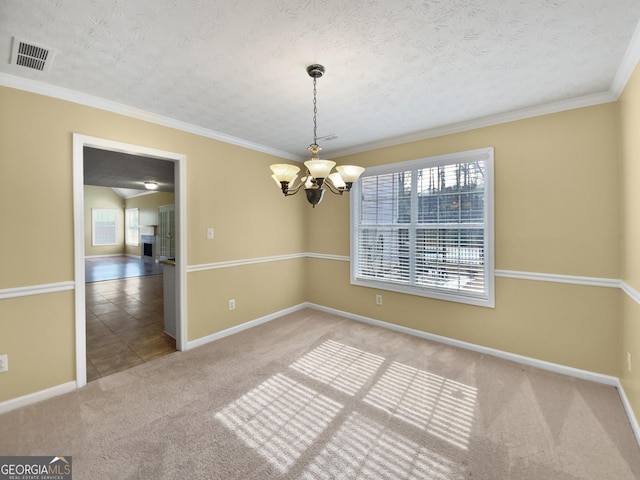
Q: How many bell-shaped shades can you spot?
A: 6